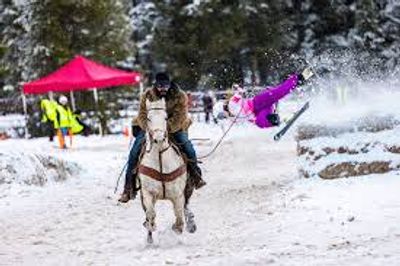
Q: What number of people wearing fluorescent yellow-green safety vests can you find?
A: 2